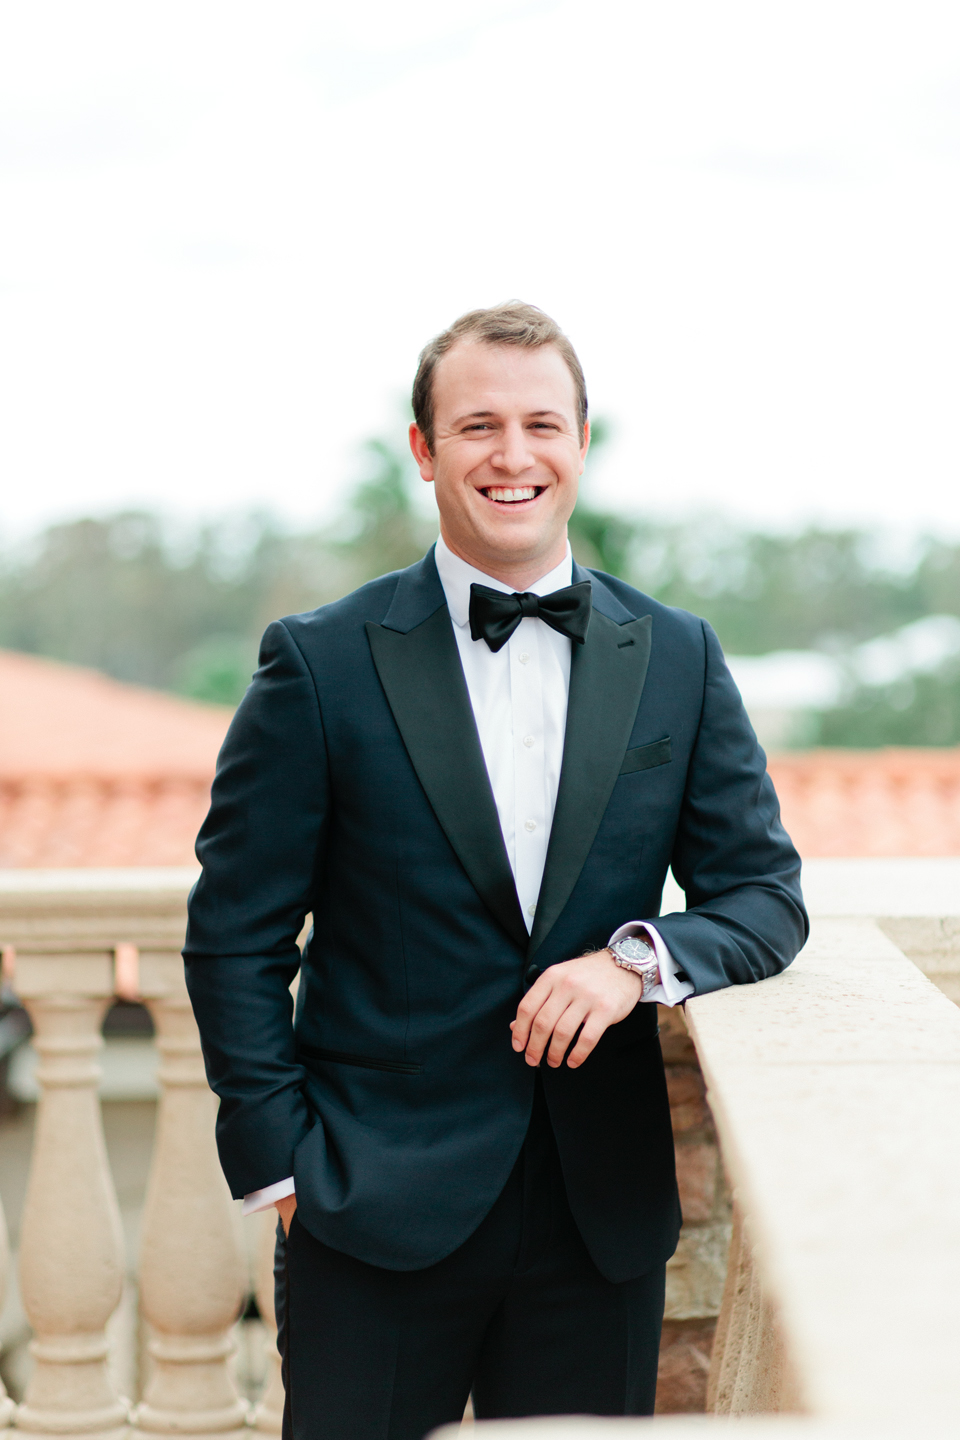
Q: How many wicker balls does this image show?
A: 0